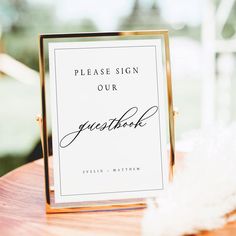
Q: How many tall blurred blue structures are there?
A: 0